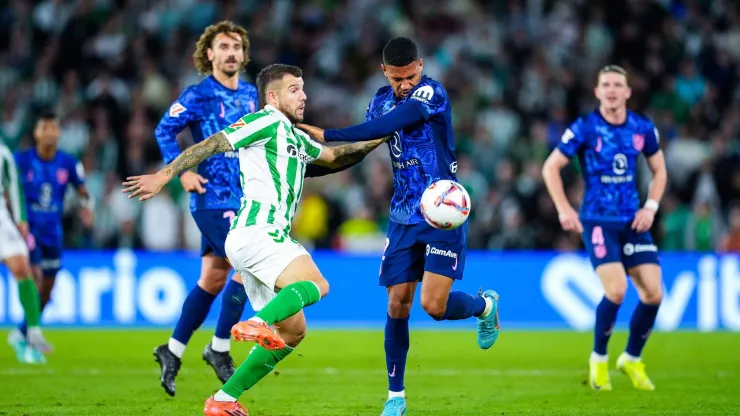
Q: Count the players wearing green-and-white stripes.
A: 2